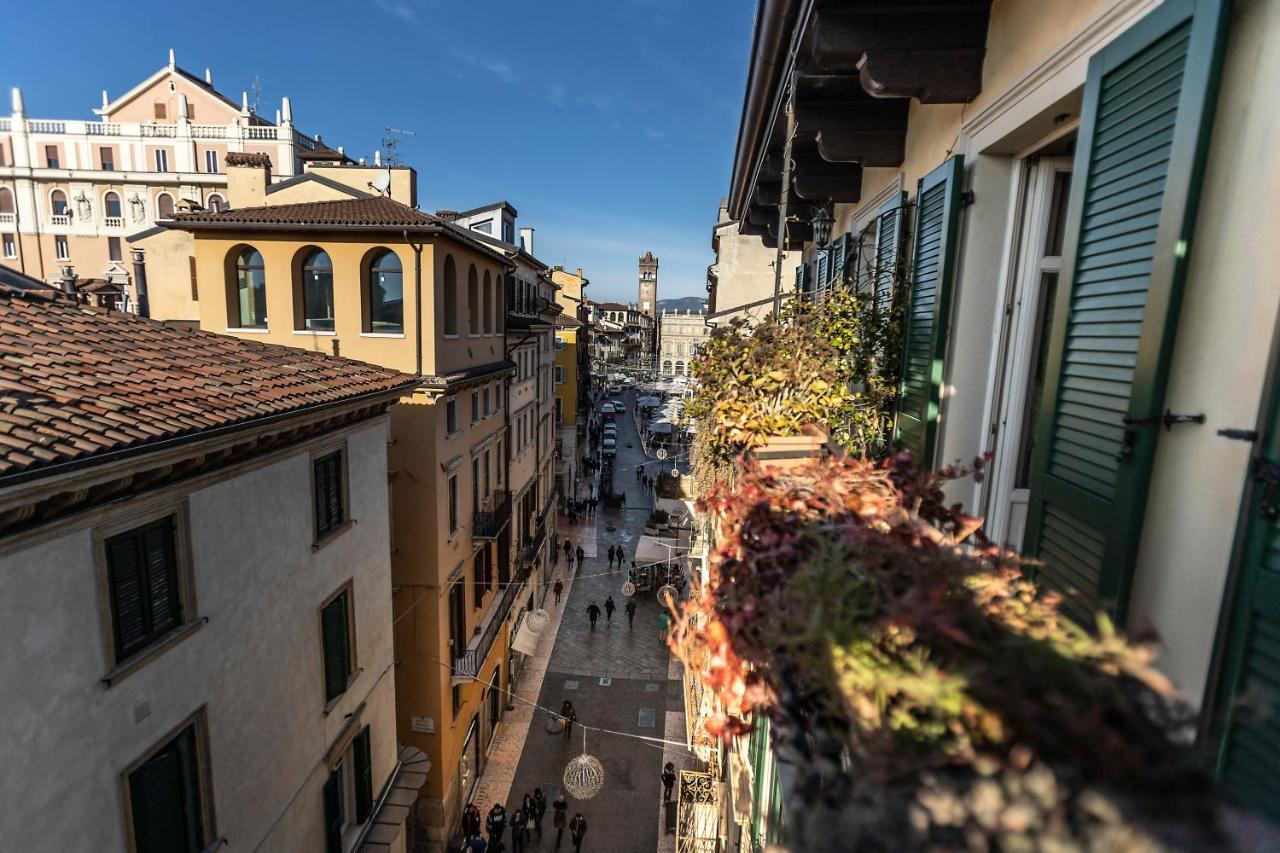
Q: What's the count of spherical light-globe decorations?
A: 6